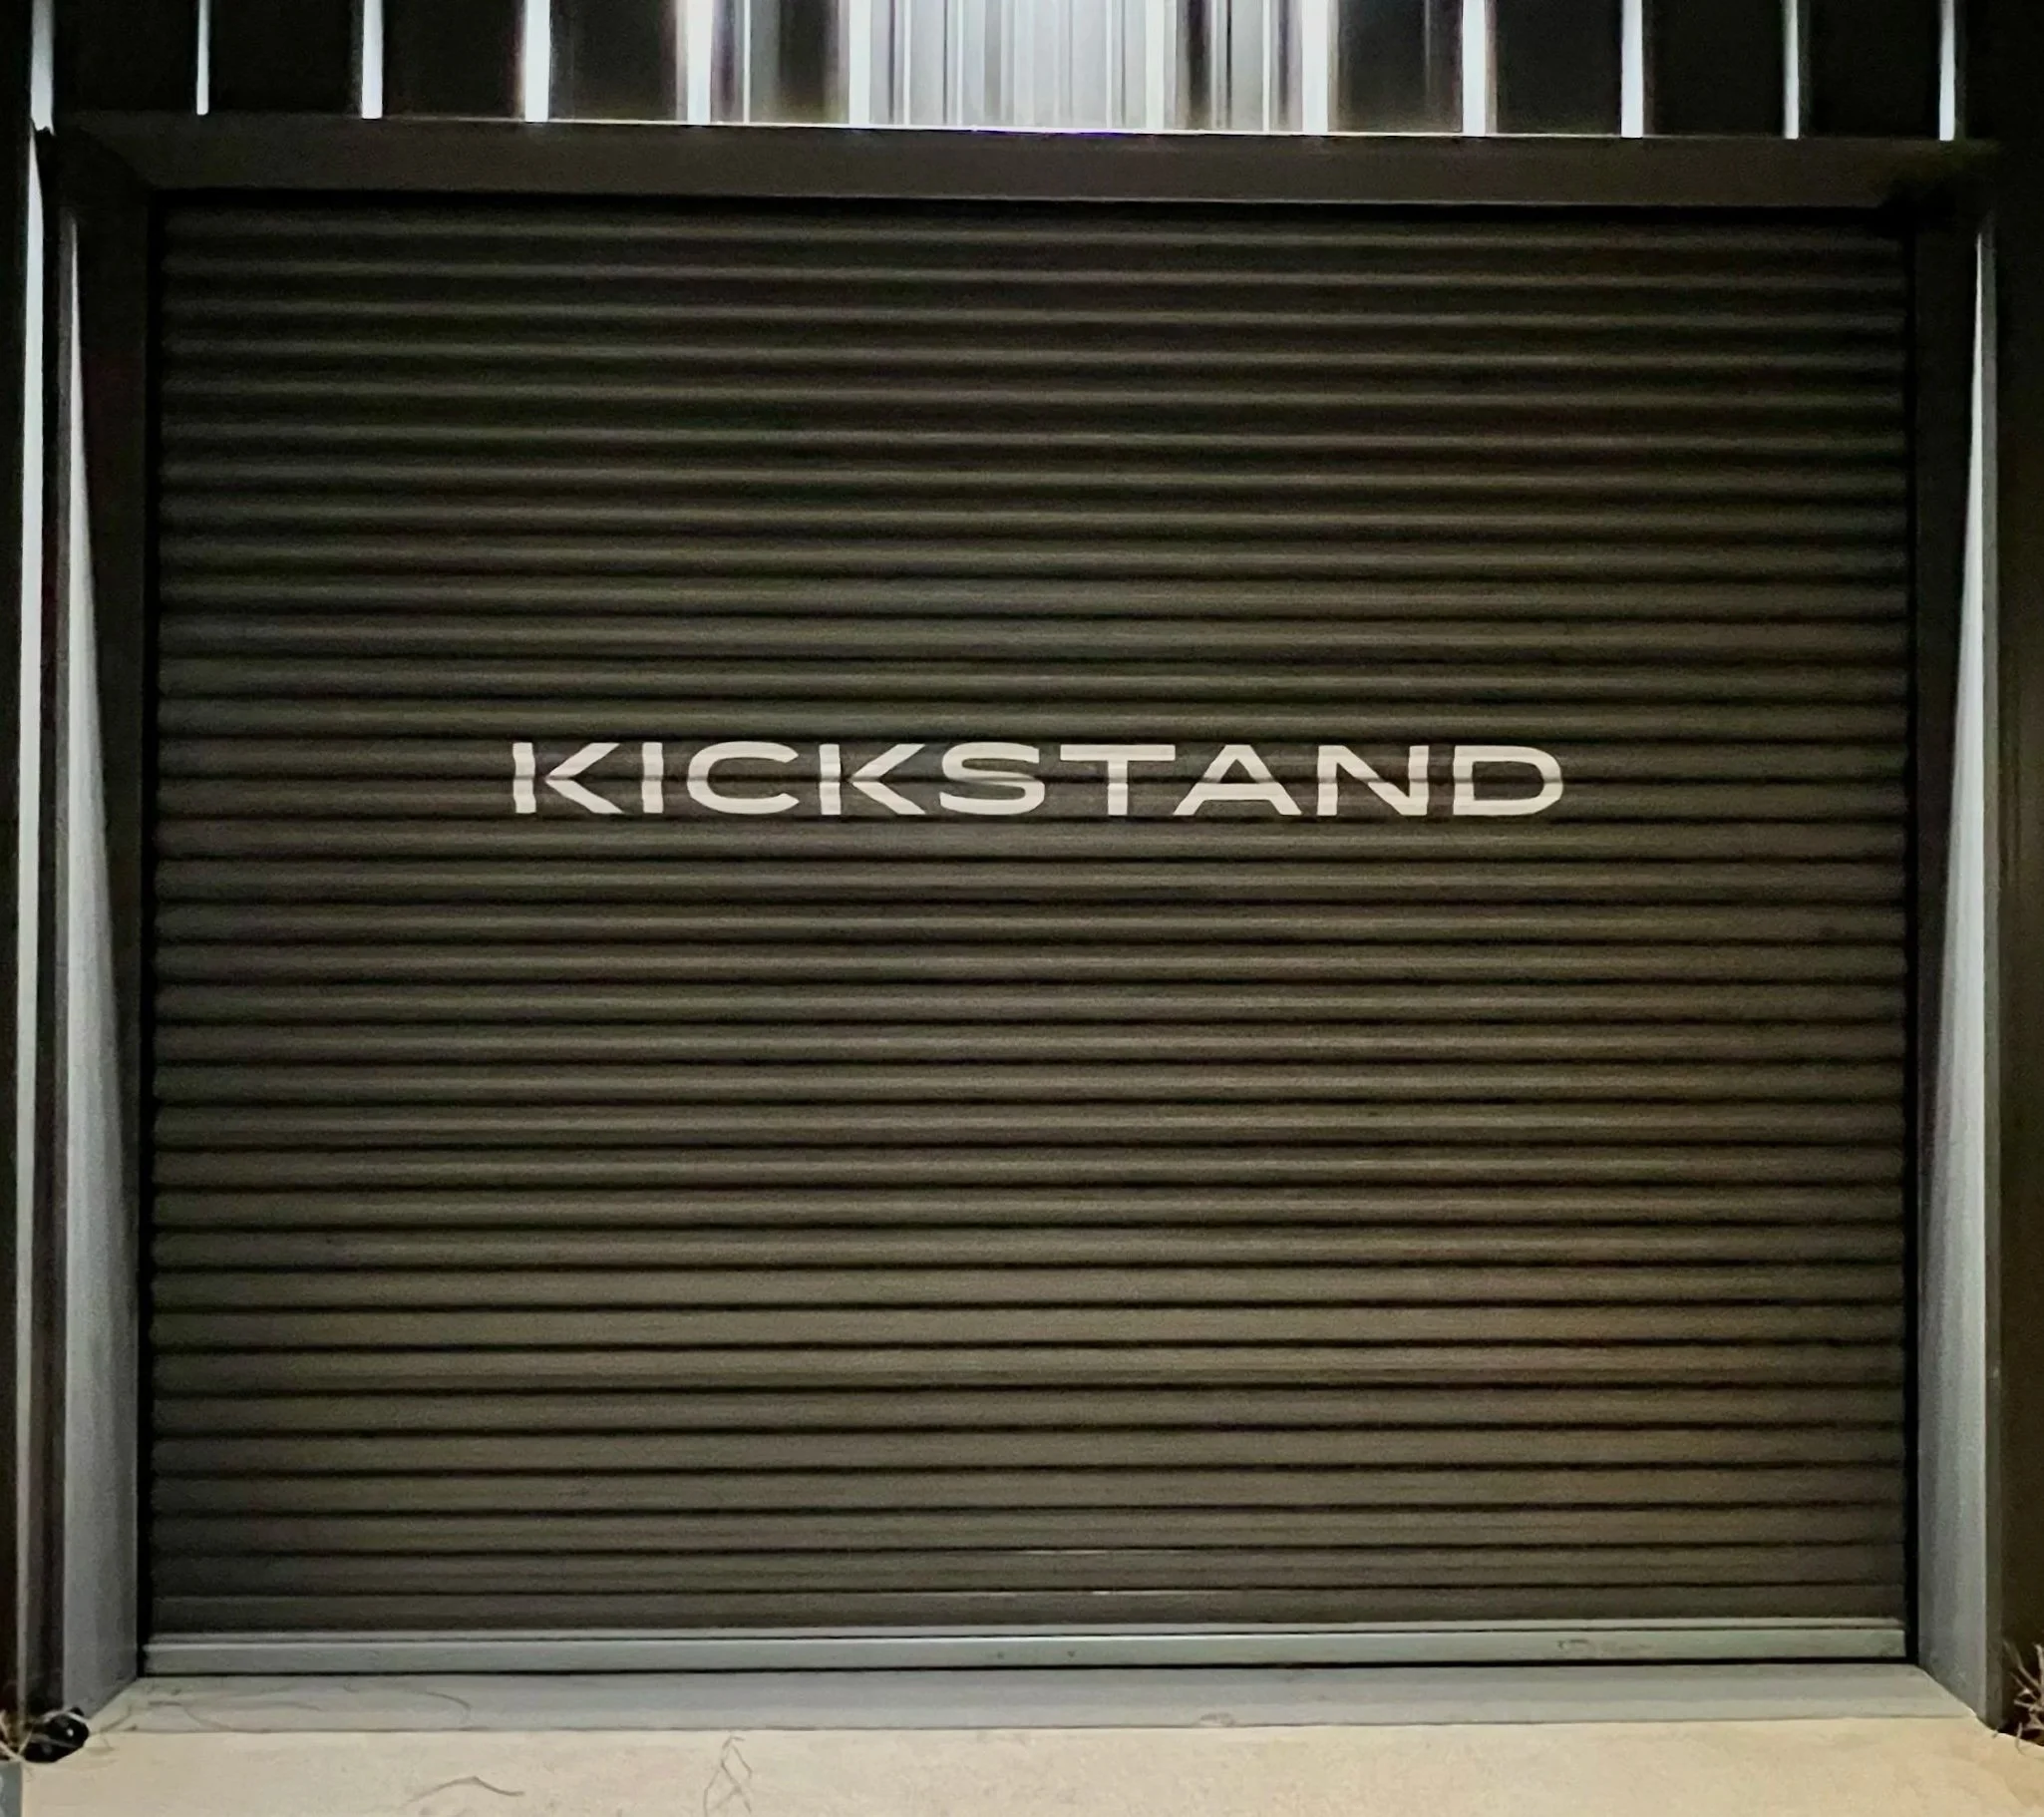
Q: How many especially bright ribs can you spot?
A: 12